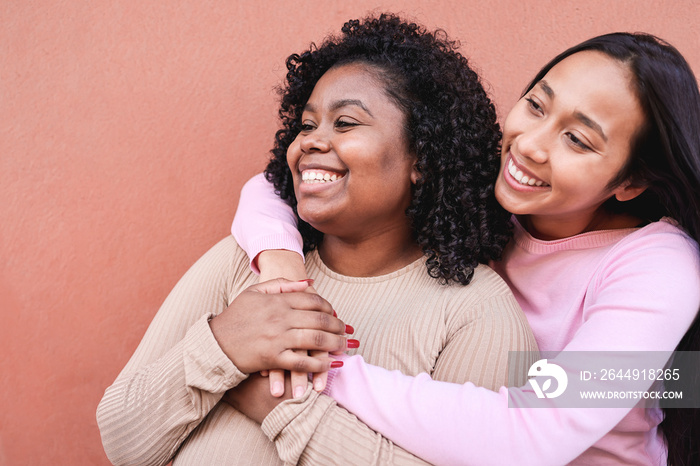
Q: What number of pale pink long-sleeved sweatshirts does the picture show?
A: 1